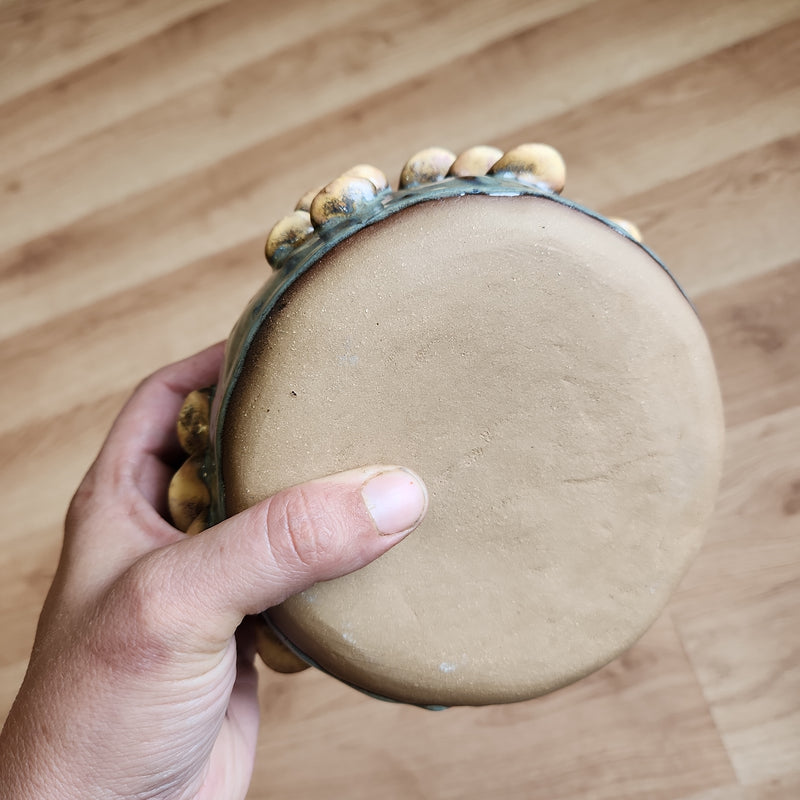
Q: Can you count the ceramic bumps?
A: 12